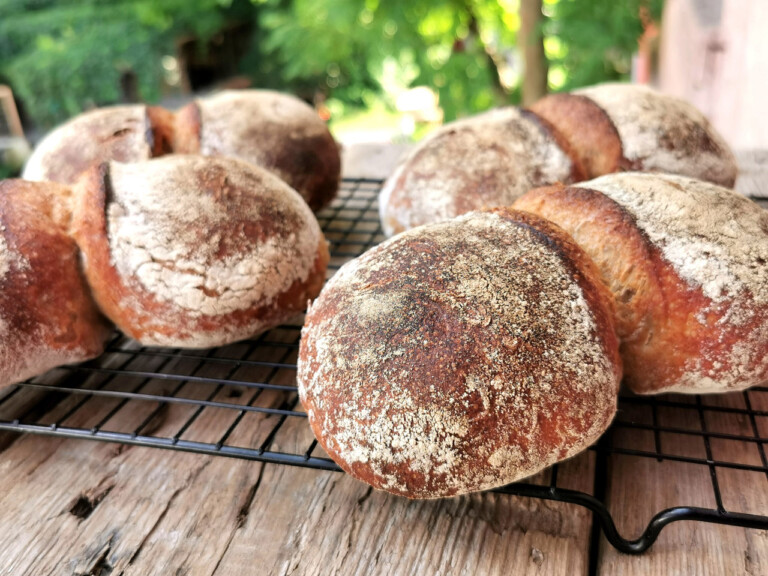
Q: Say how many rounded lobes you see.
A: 8